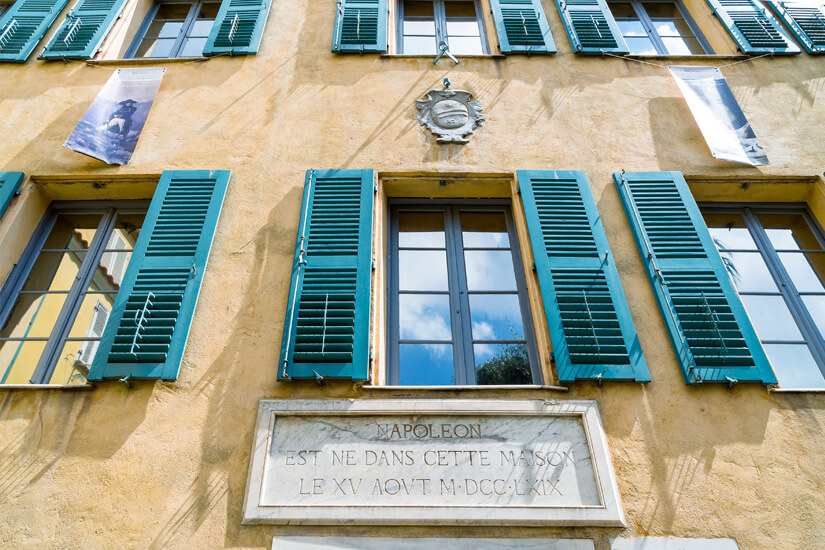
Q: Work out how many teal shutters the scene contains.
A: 13